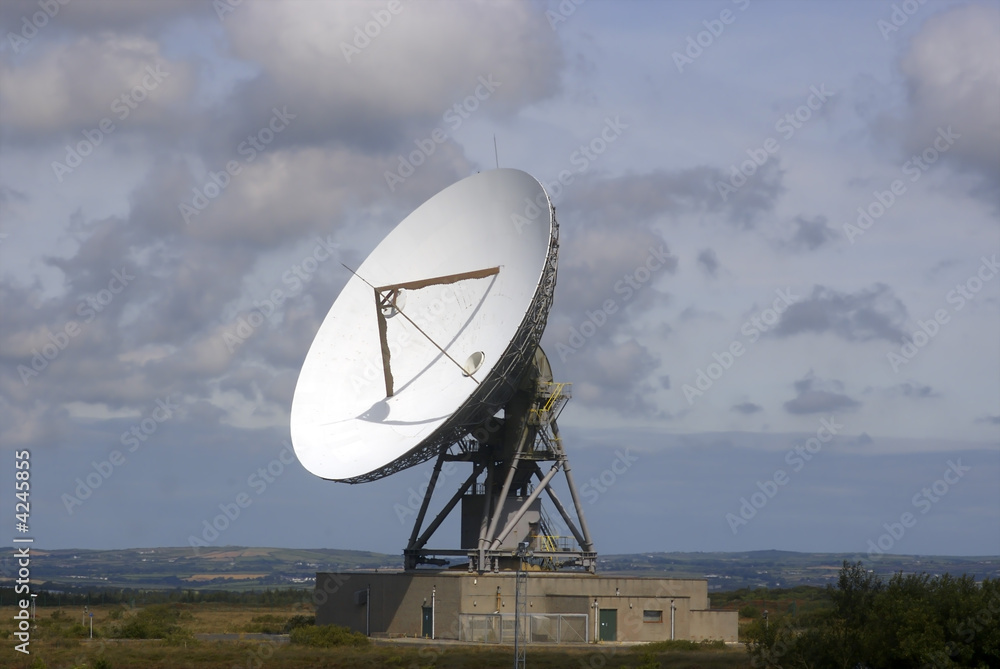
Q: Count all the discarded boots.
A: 0